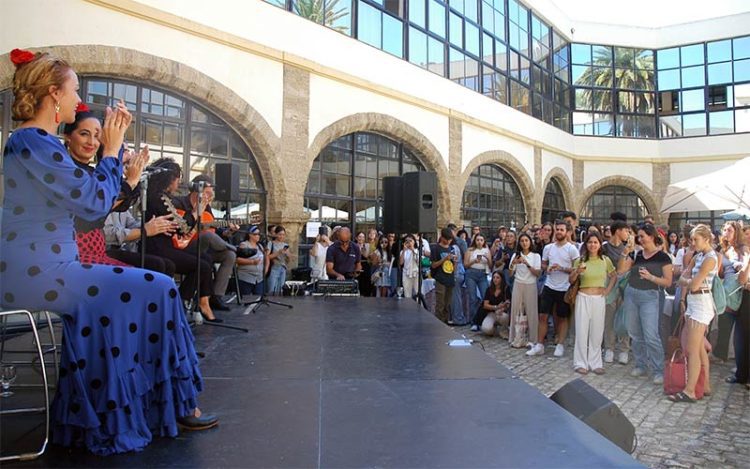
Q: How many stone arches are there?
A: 5